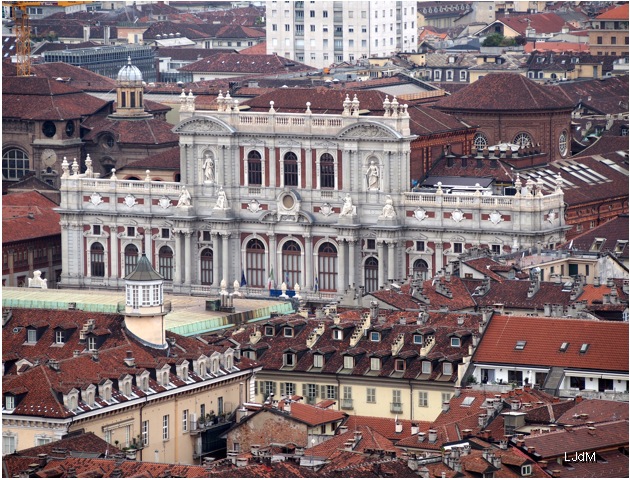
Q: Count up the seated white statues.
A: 4